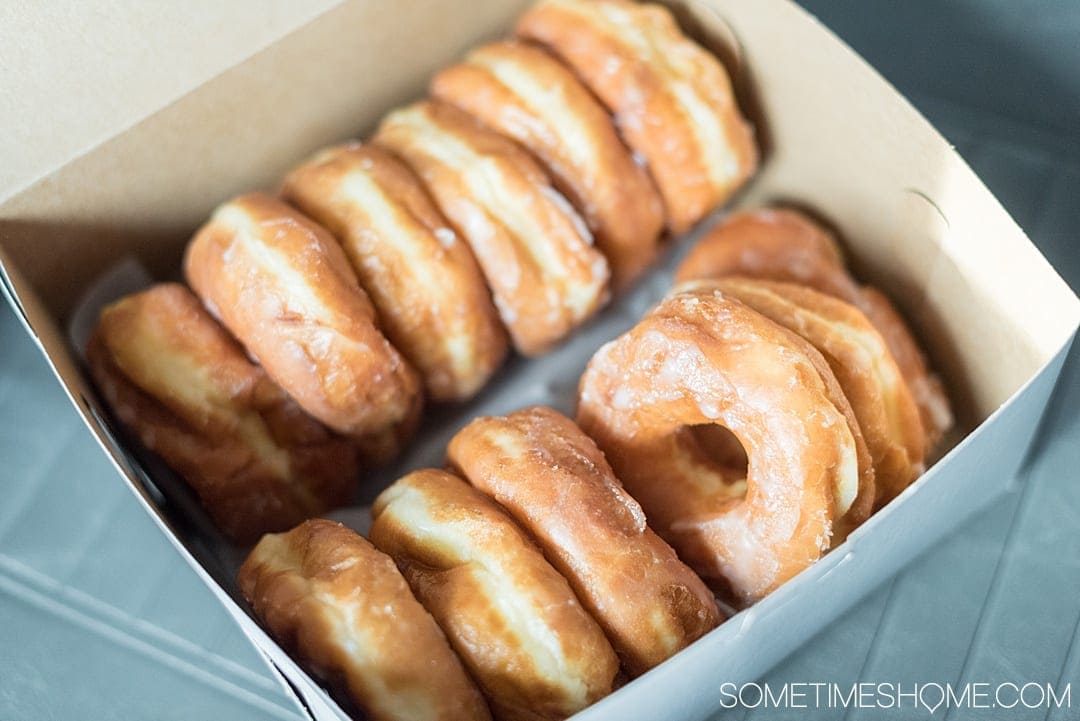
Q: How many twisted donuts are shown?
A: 0